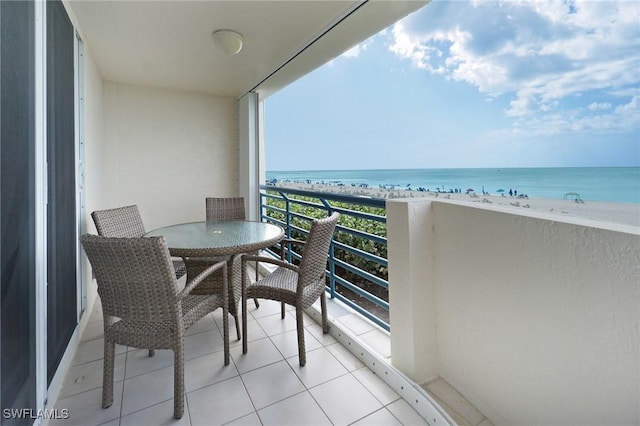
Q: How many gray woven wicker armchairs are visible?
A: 4